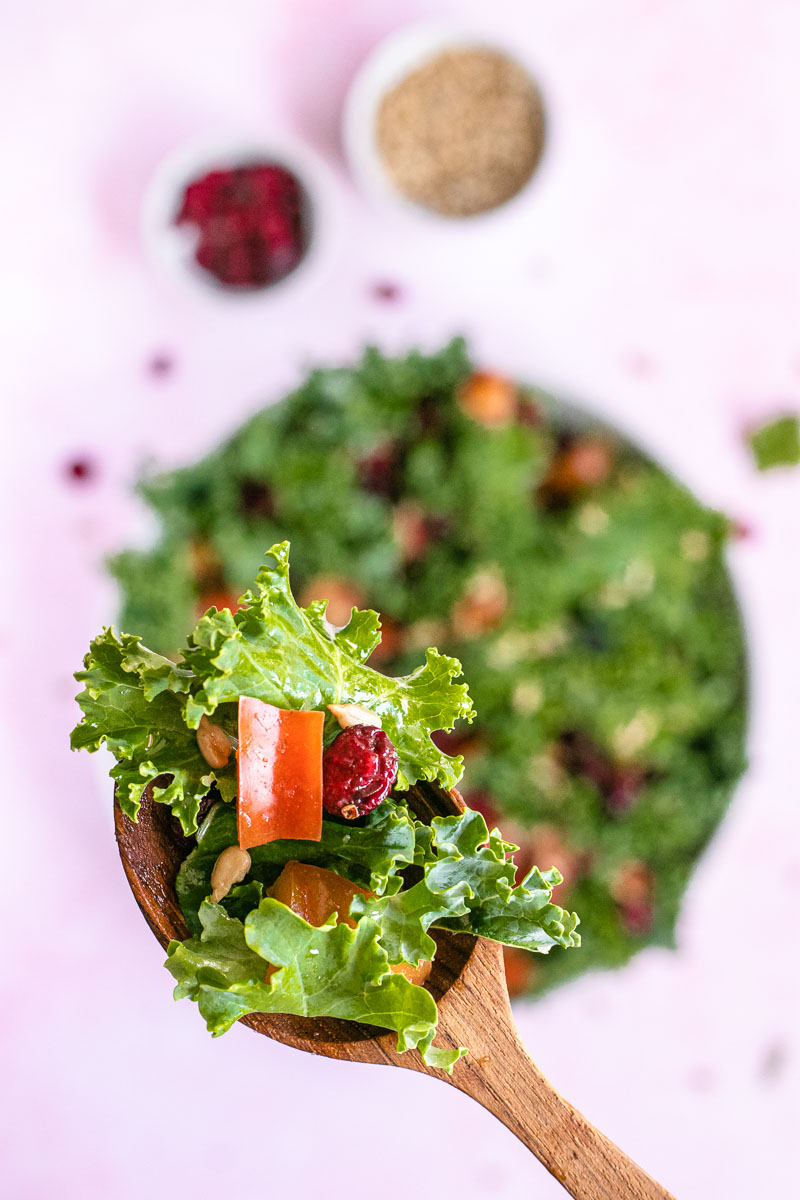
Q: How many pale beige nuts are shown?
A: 3